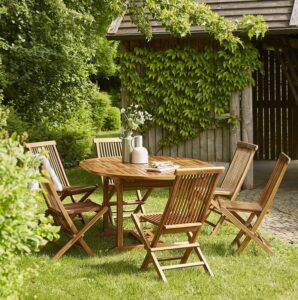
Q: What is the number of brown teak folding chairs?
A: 6